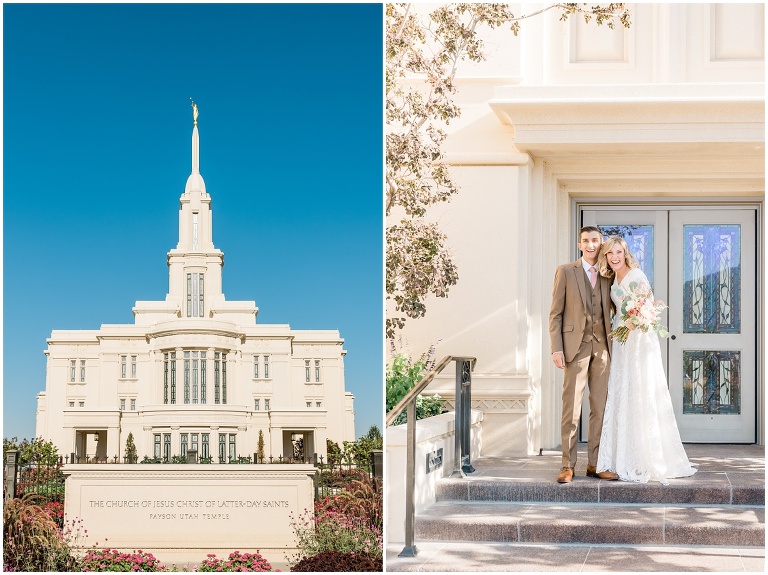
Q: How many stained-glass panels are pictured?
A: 3